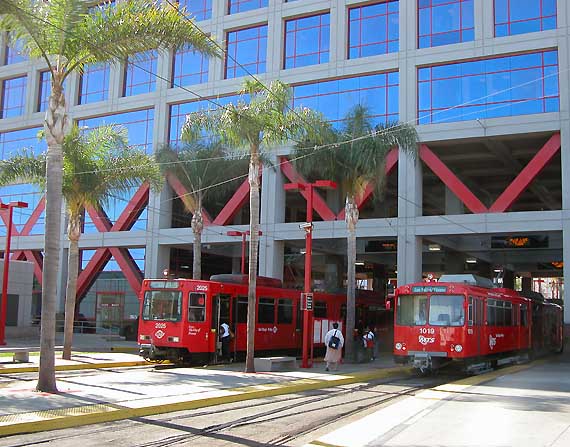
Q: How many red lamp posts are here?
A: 3